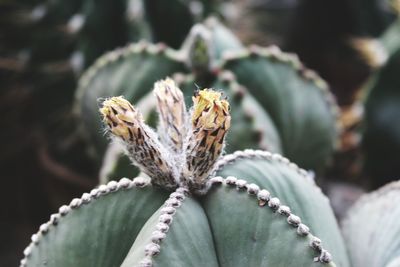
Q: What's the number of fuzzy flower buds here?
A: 3